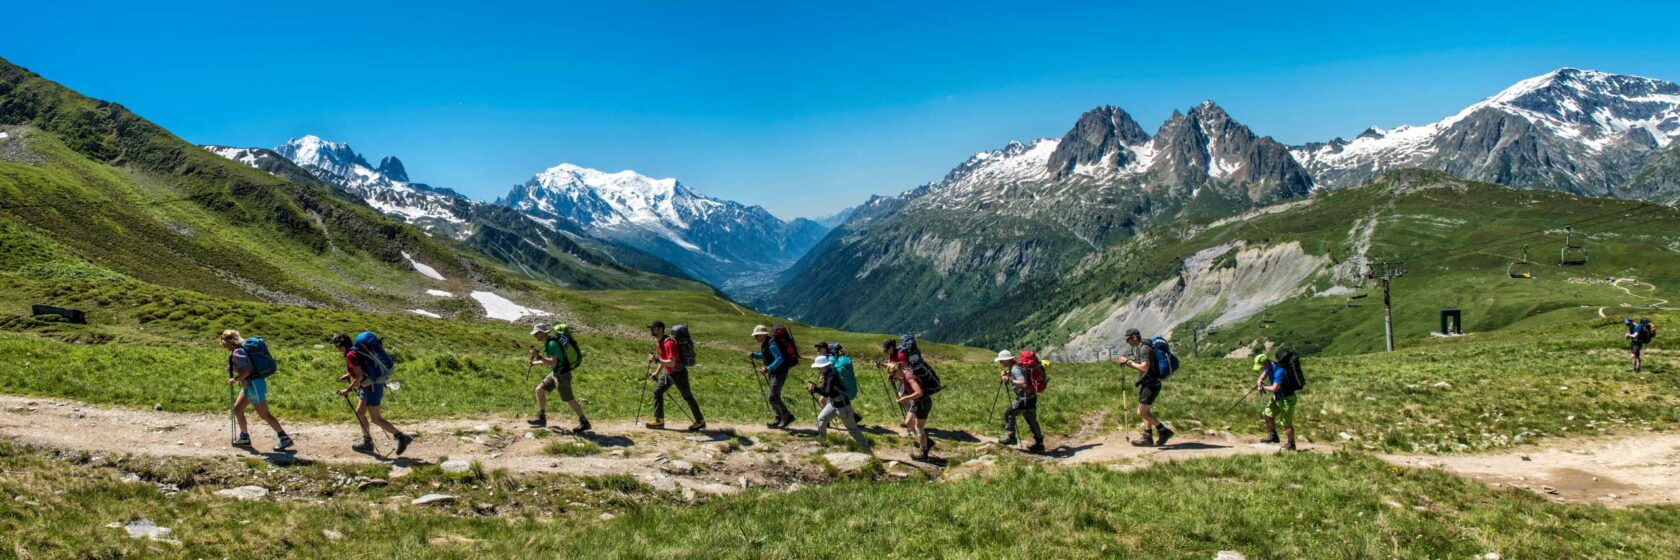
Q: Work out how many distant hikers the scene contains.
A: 1